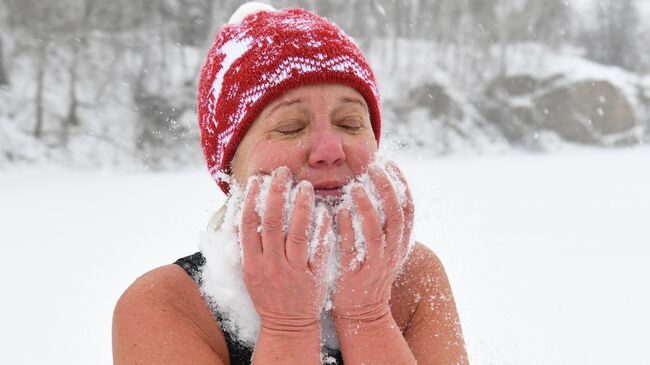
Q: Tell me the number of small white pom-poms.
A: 1